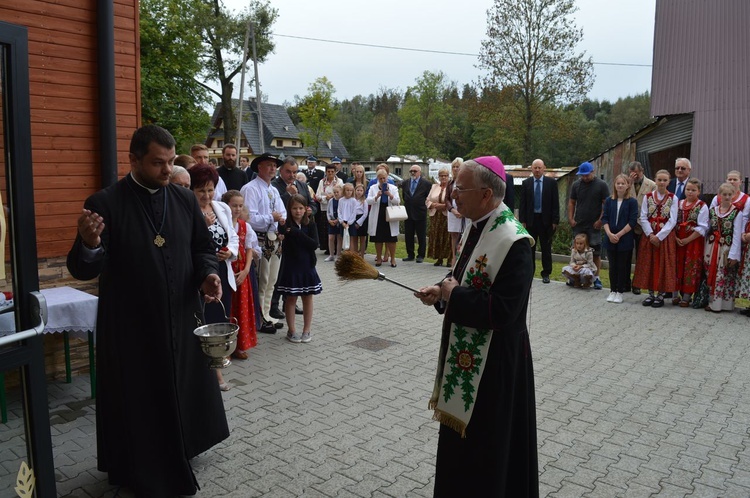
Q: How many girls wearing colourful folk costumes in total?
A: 5